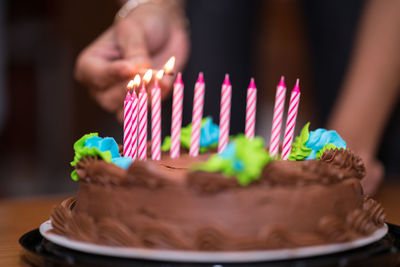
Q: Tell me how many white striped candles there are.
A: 10